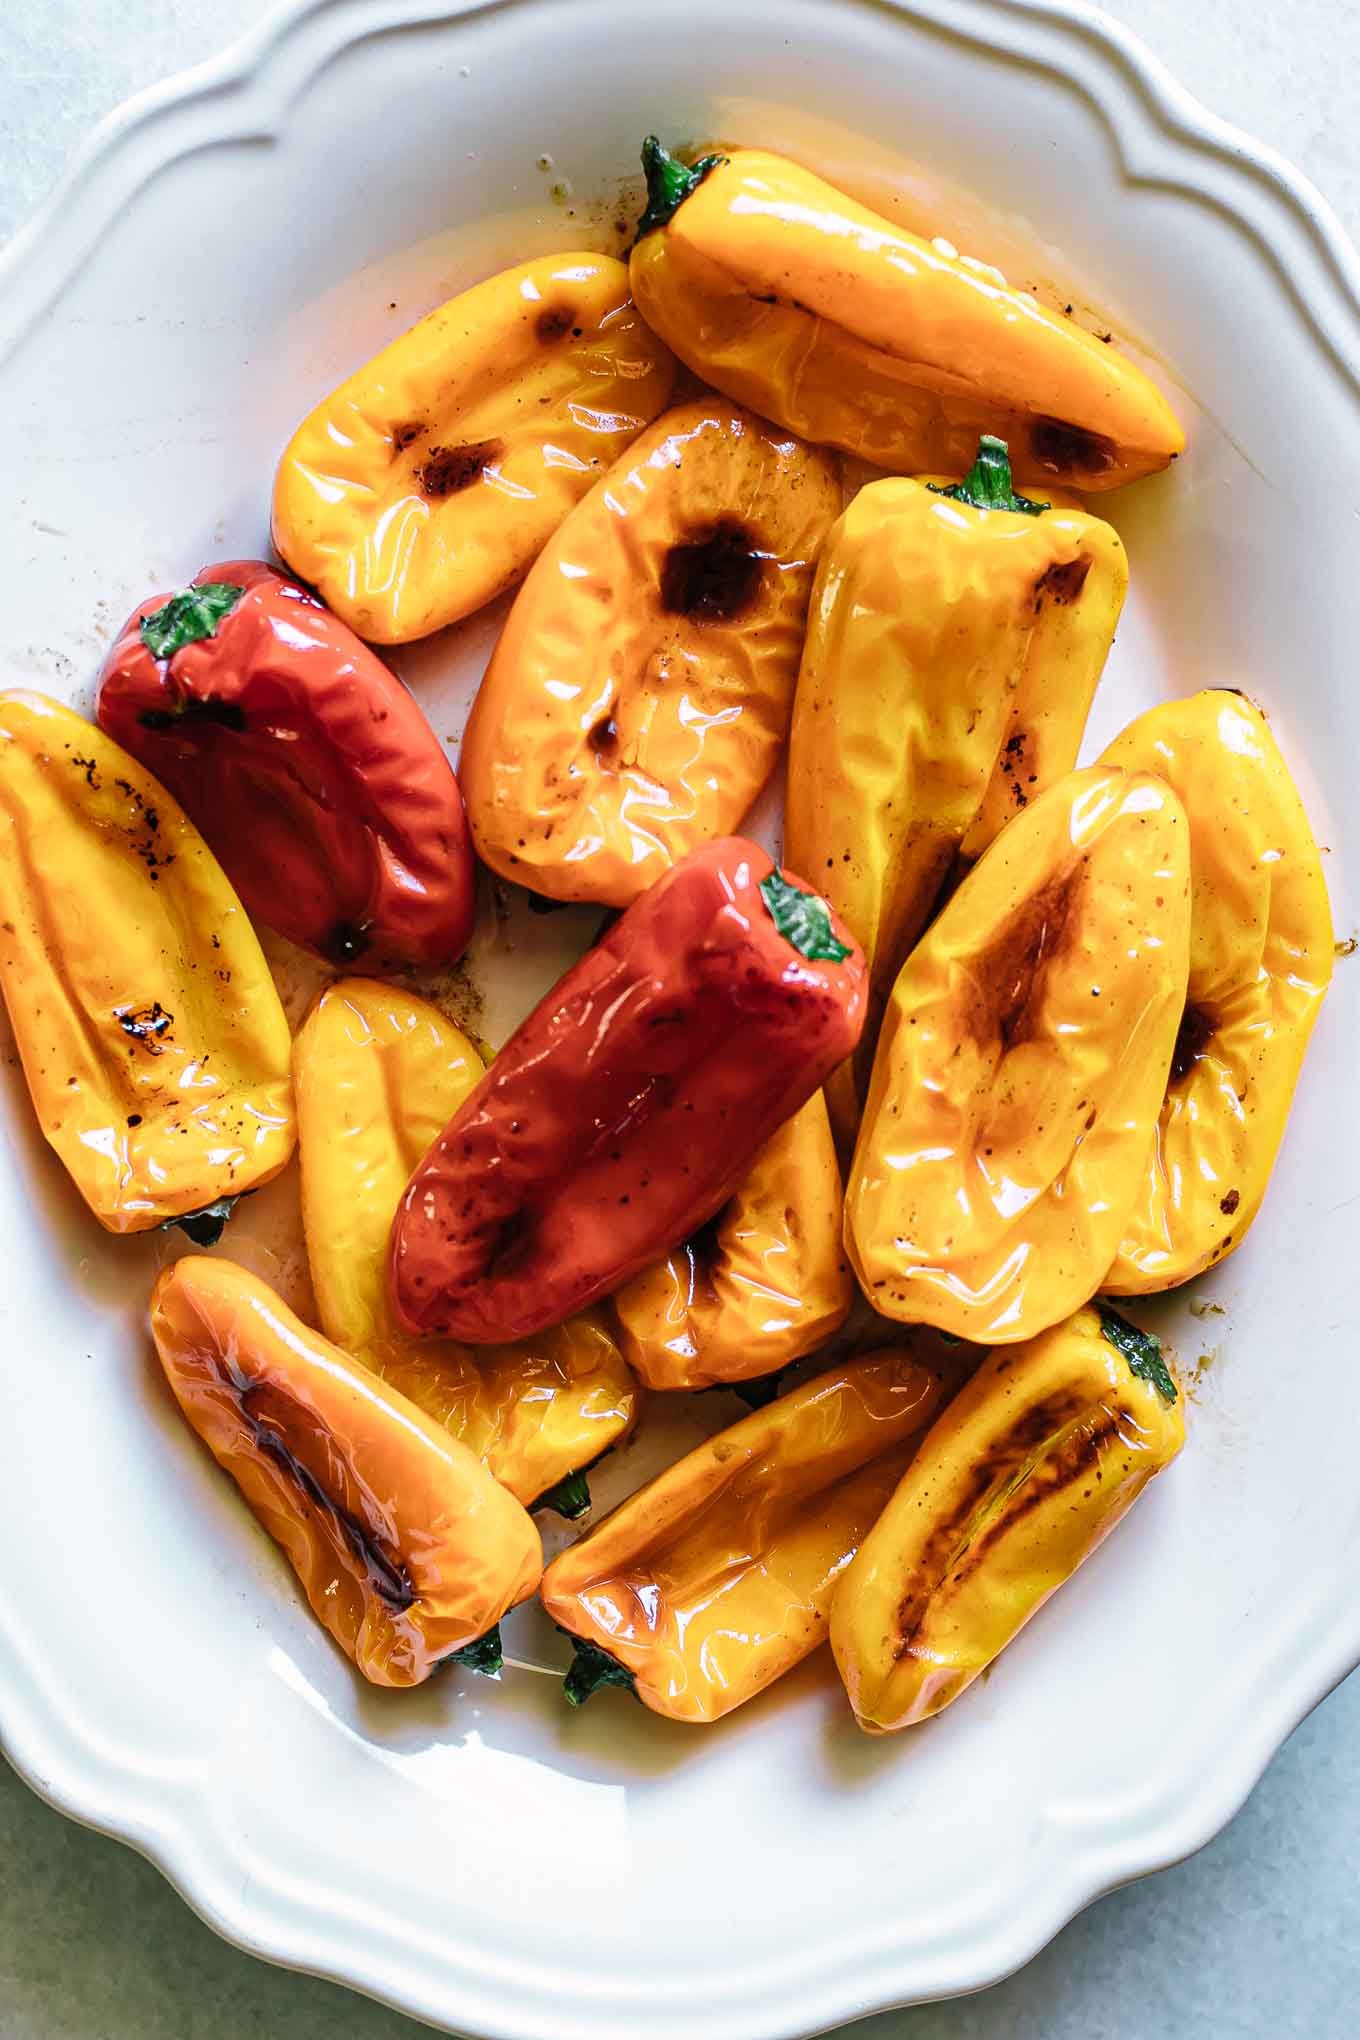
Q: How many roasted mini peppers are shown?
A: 14